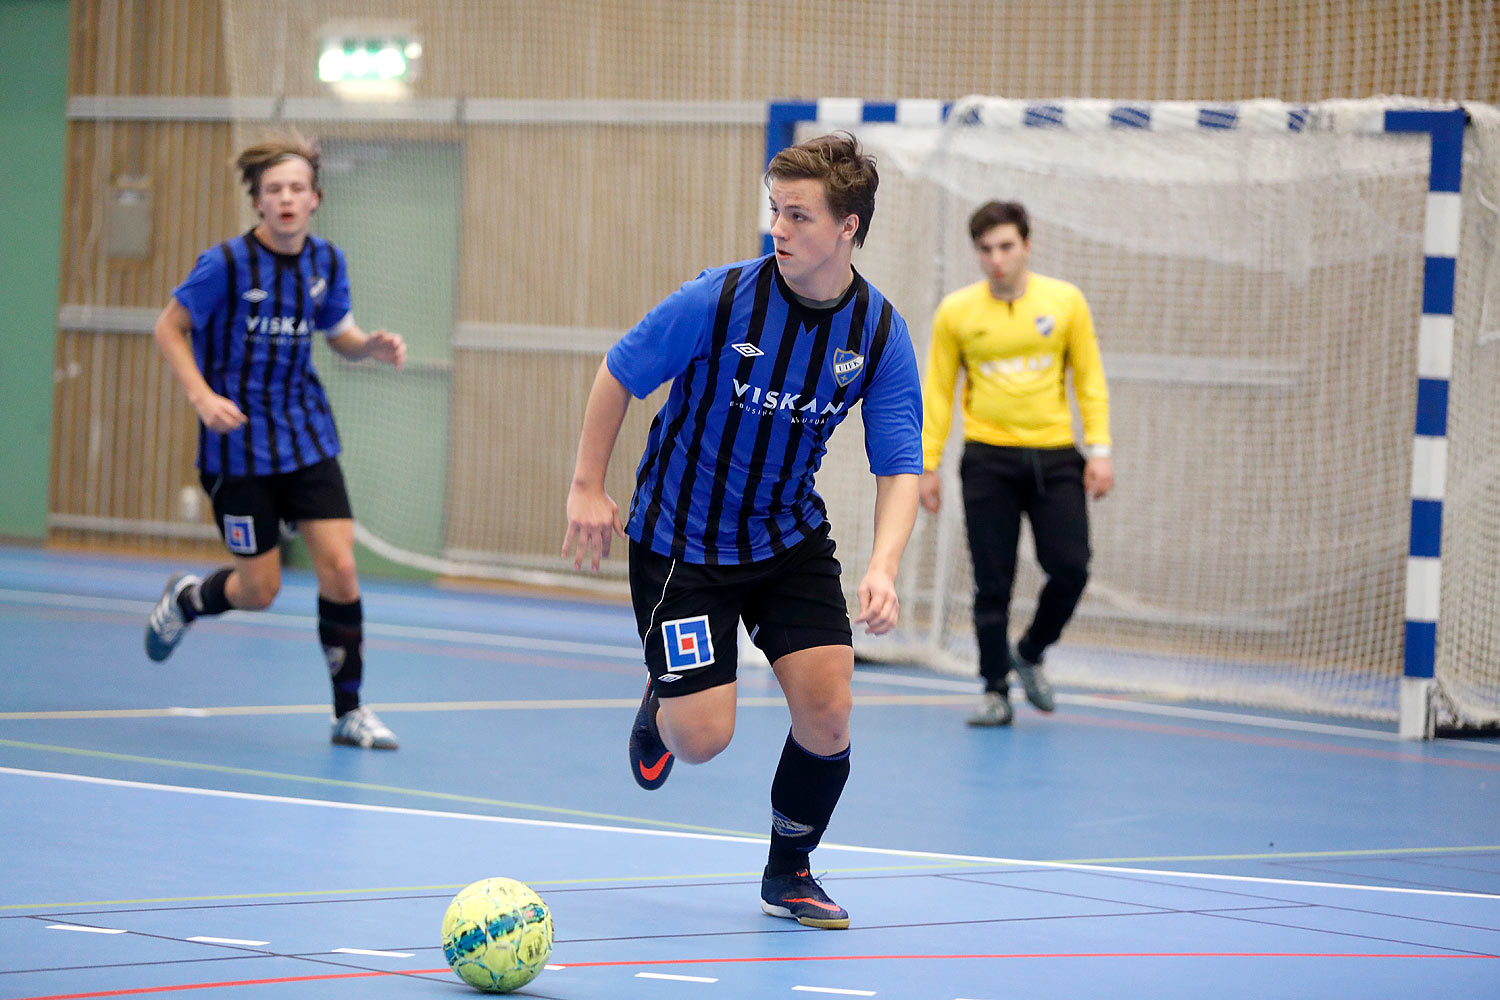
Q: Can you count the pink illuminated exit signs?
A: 0